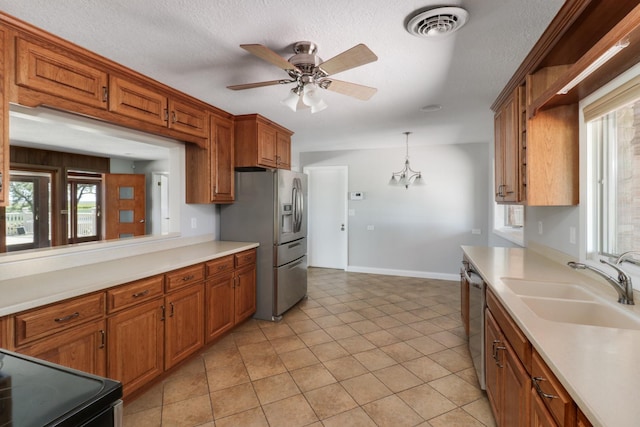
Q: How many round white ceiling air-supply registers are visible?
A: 1